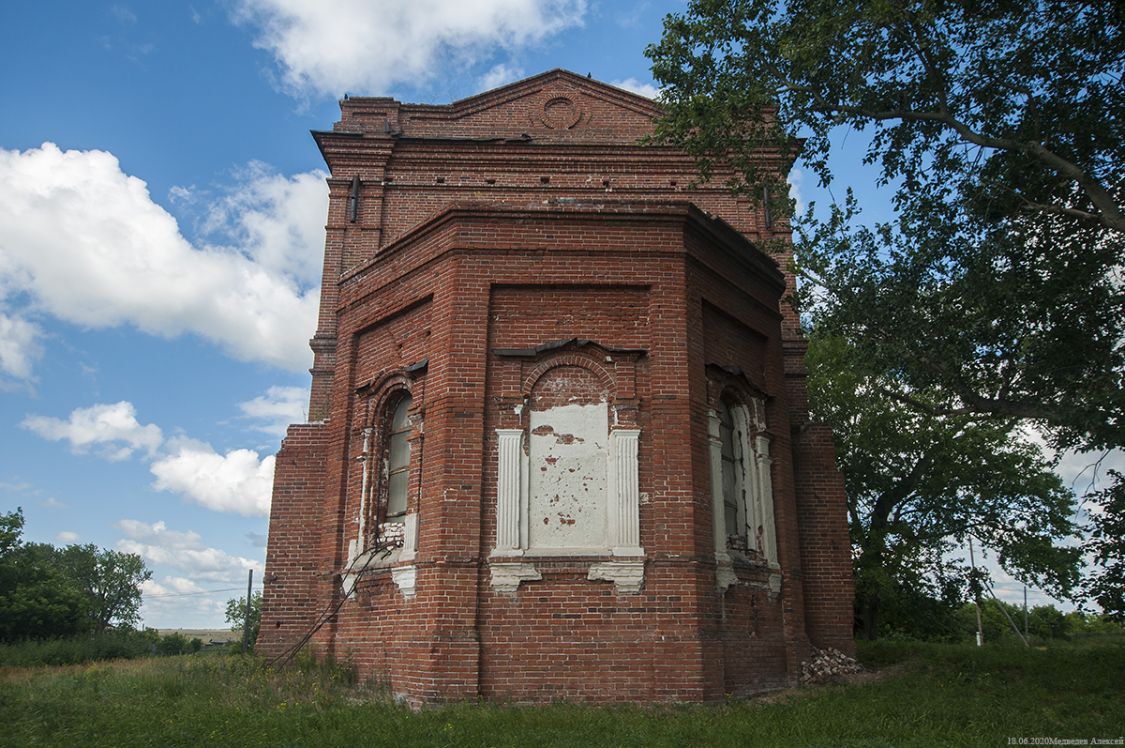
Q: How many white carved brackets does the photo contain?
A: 6